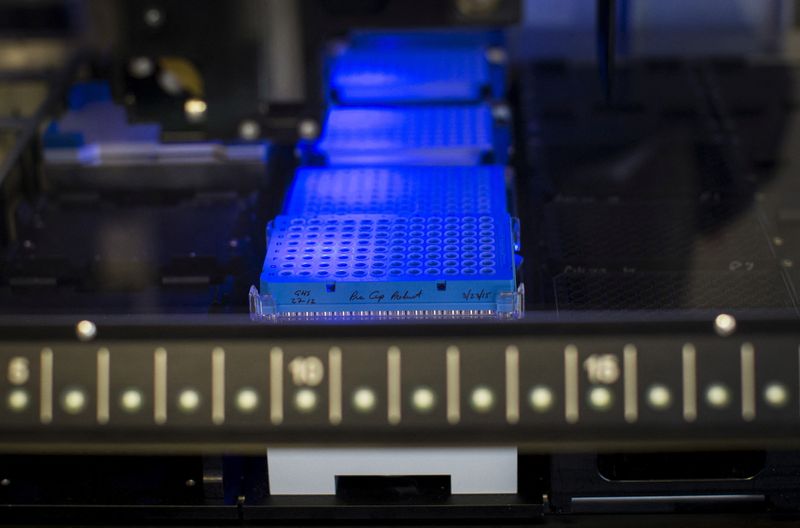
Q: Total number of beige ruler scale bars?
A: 13